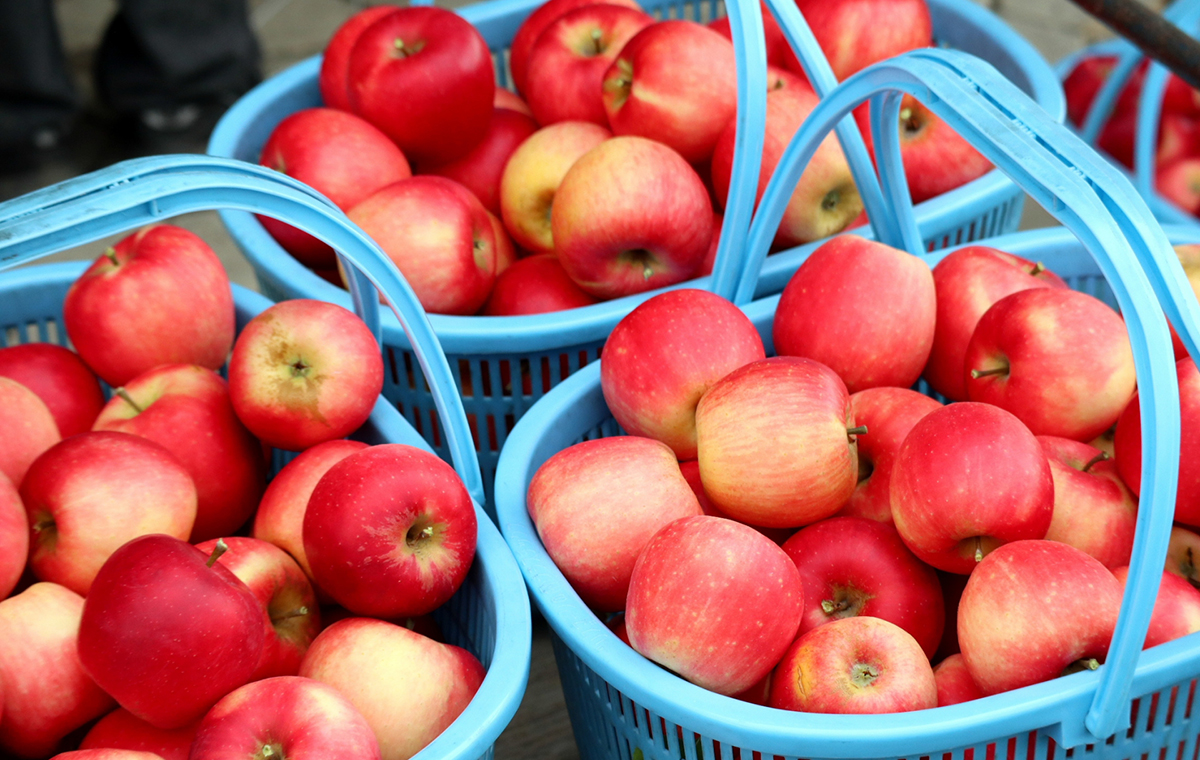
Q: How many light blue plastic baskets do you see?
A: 4